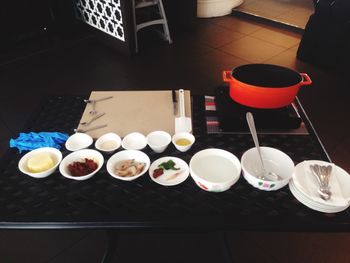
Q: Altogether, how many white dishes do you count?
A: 12